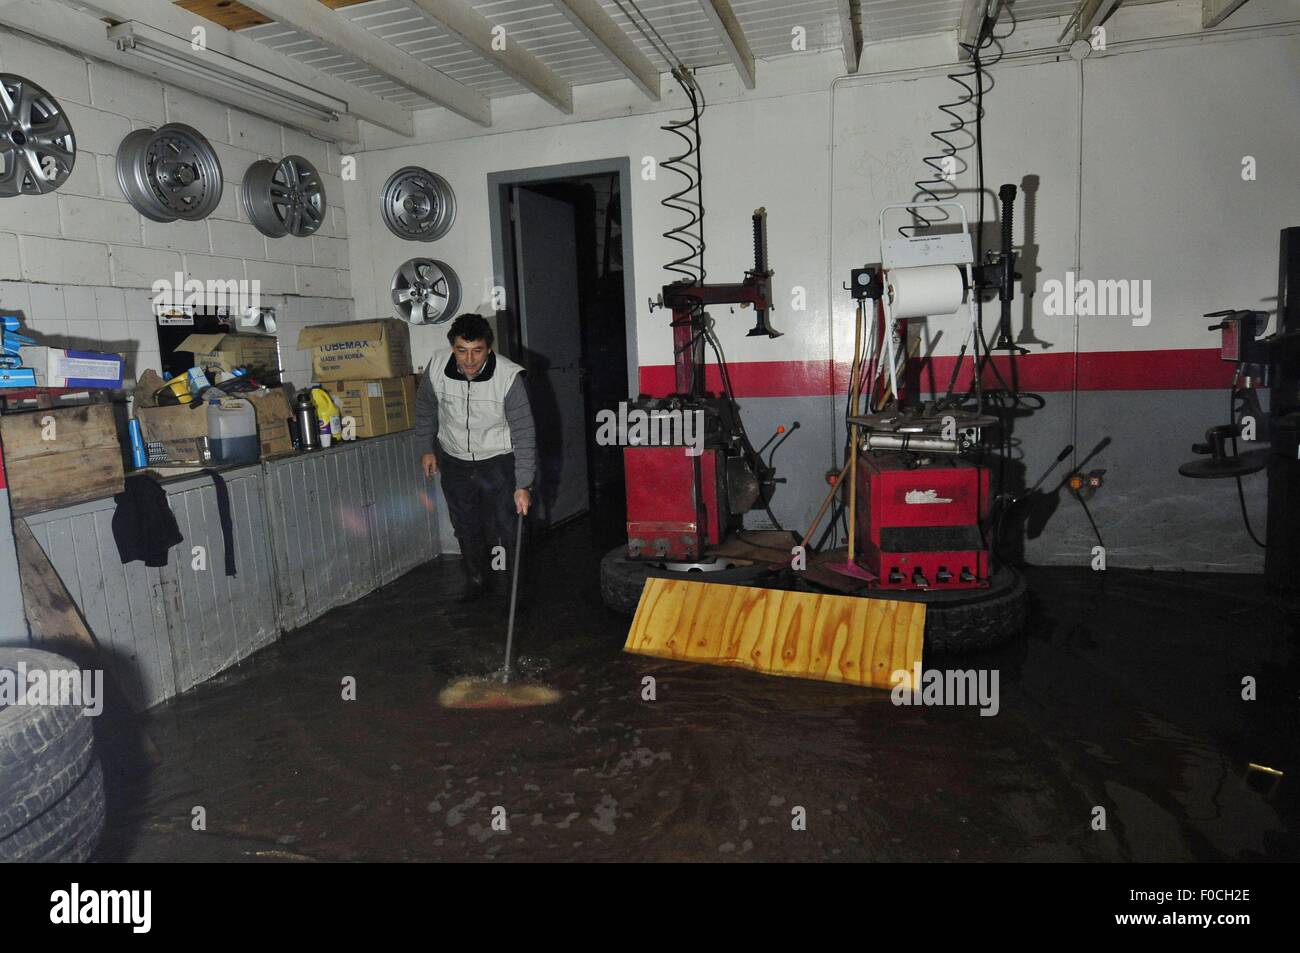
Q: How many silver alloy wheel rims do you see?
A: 5